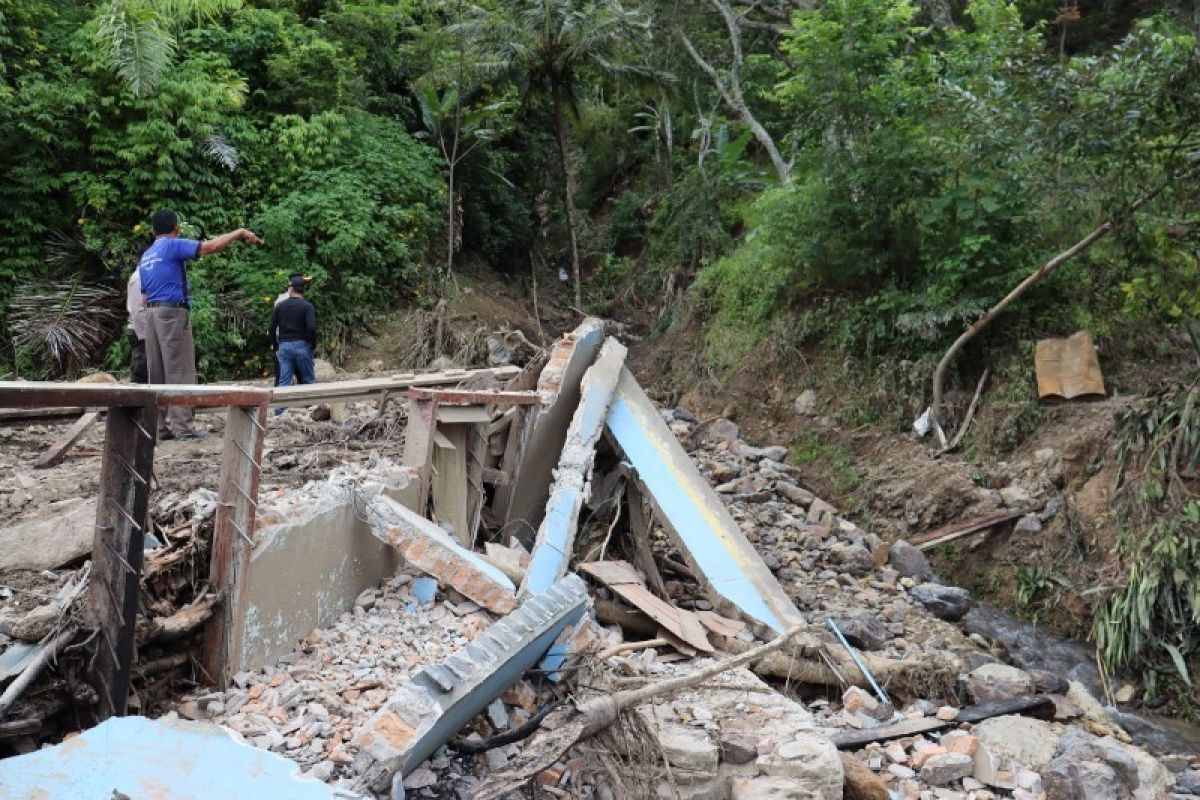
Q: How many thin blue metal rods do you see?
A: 1